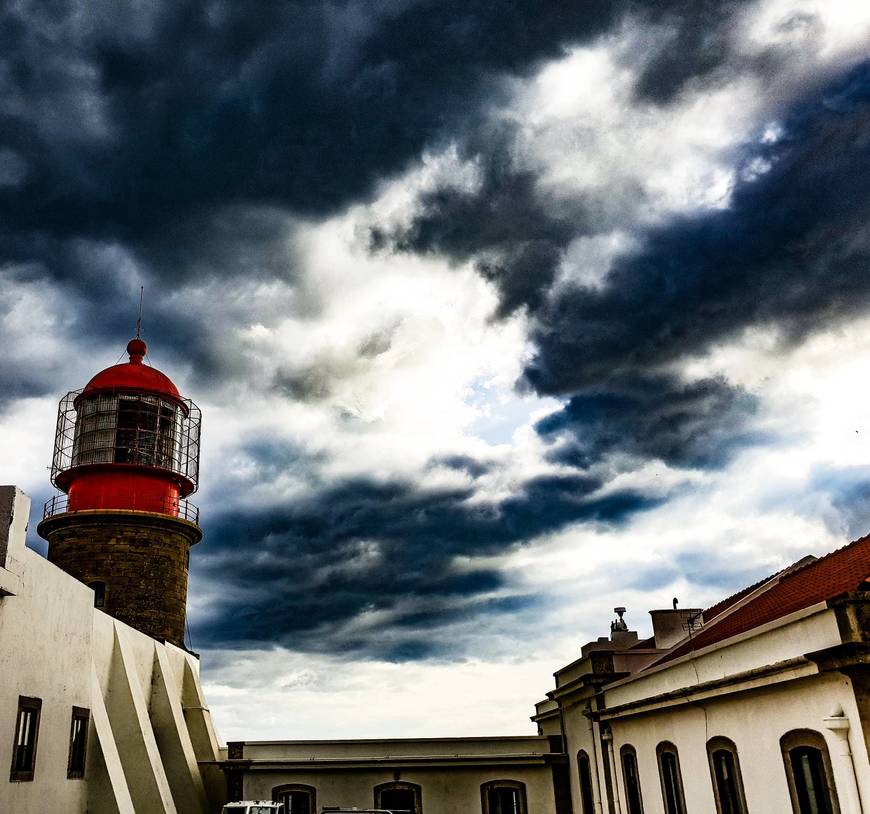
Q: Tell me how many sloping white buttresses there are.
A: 4